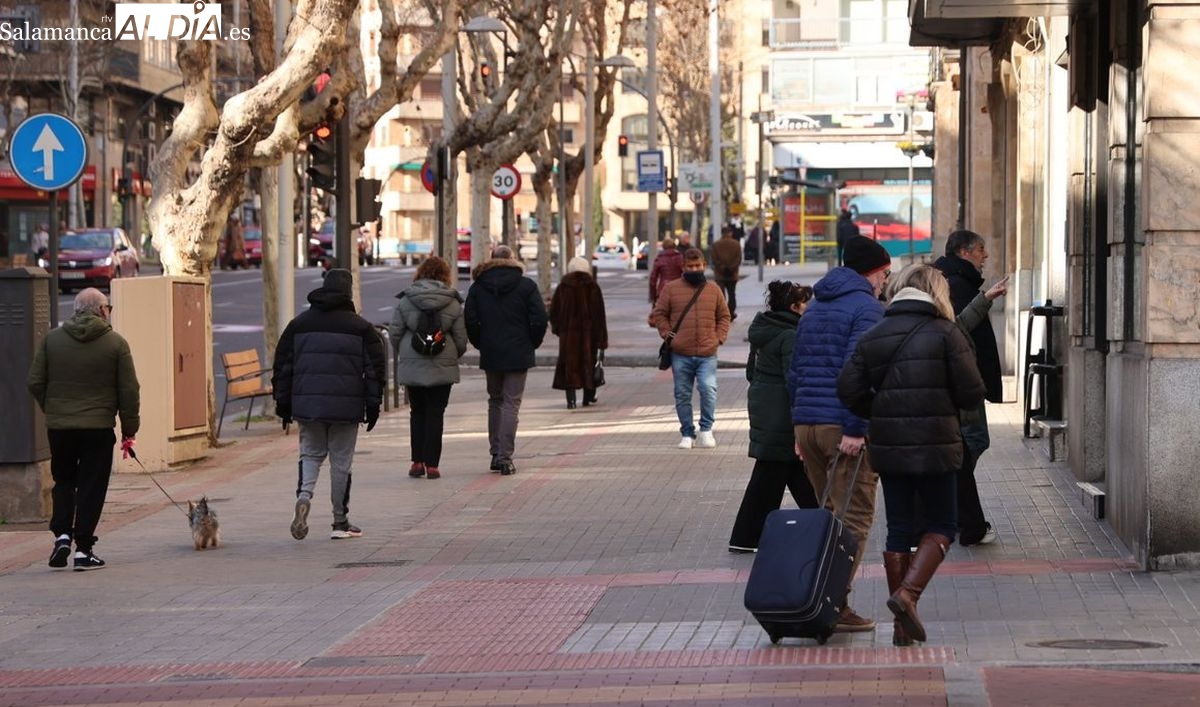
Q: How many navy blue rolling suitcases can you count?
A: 1